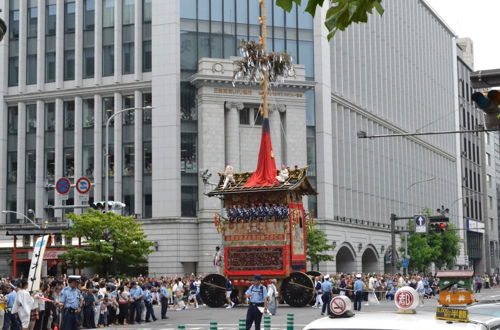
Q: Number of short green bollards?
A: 5